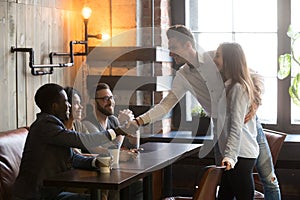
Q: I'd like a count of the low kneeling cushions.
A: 0